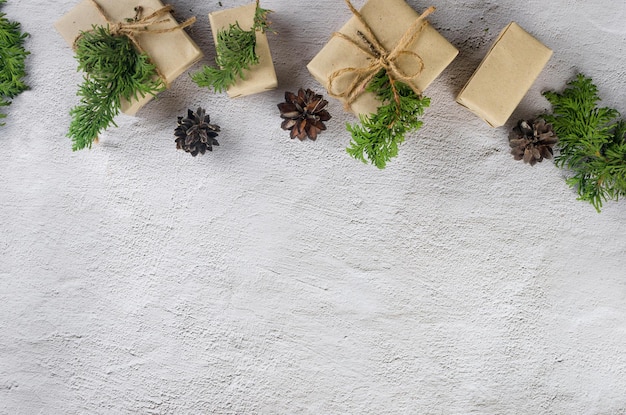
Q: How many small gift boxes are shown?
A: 2